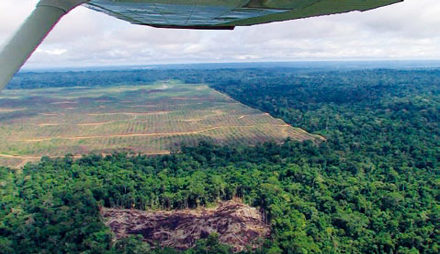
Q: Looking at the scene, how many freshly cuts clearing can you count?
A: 1